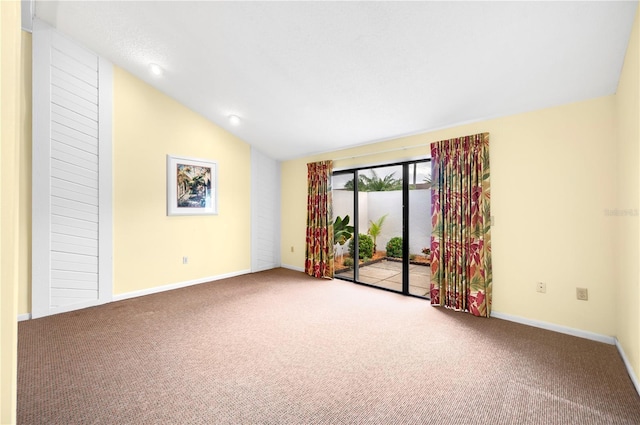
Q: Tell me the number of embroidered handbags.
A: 0